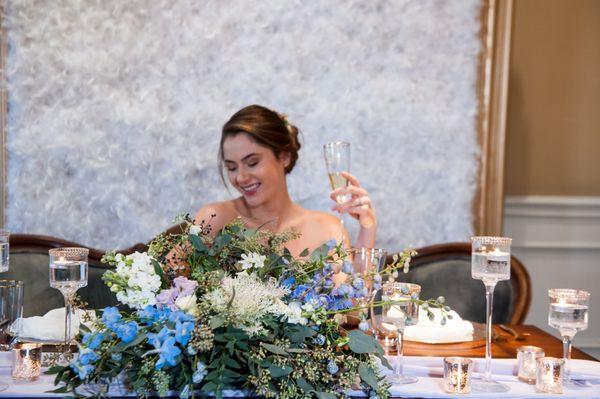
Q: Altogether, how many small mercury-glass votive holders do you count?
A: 4